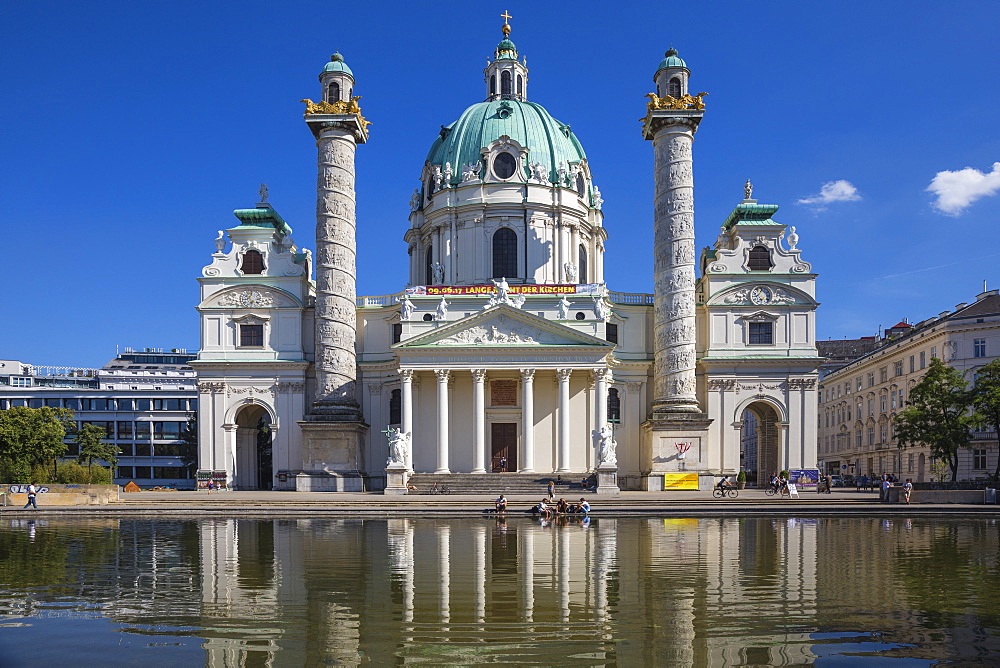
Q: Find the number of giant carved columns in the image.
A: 2